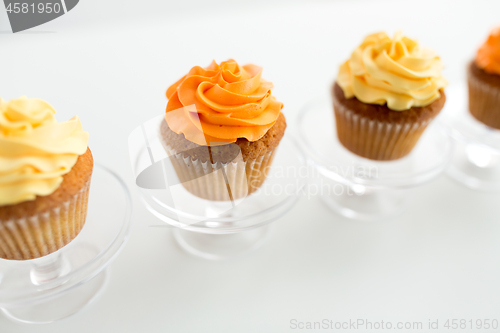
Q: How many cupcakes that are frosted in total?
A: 4